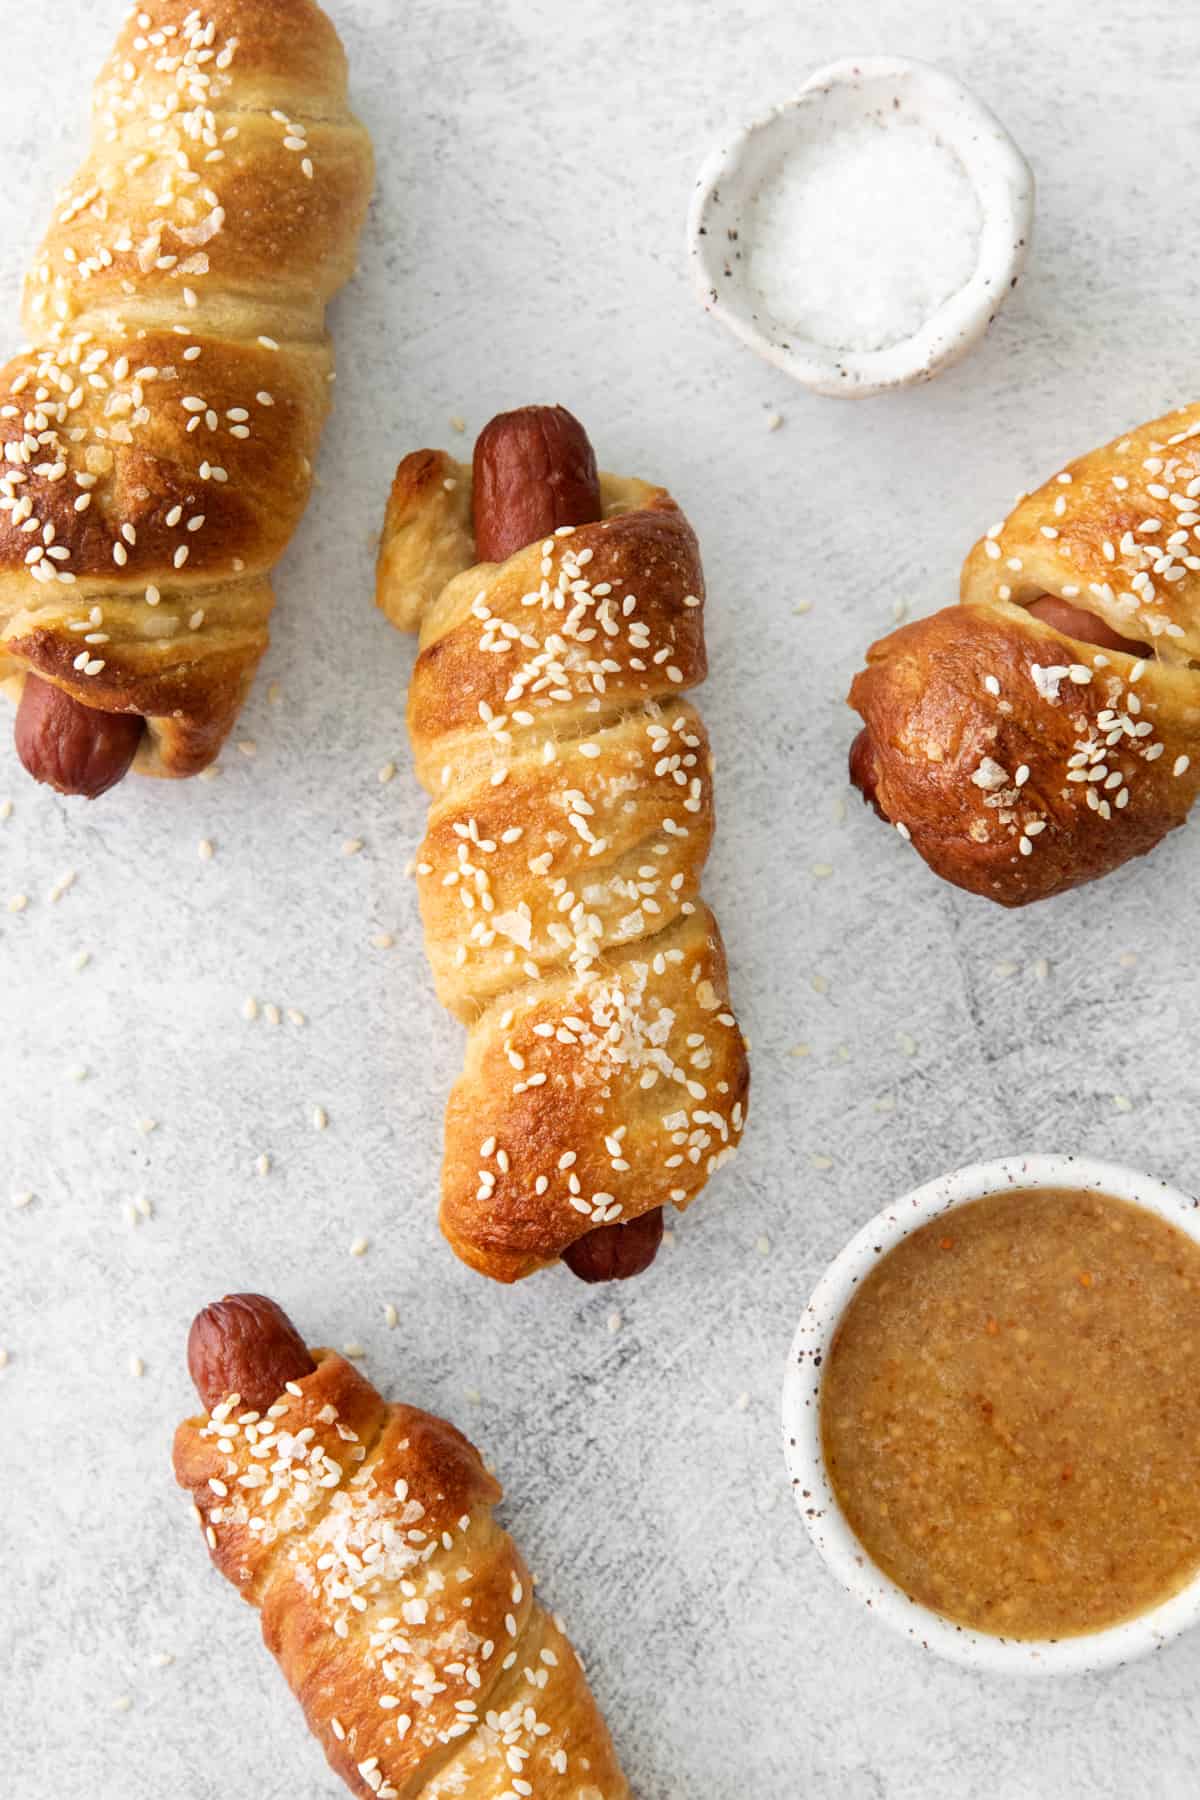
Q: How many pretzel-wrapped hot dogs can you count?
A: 4